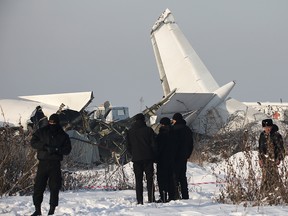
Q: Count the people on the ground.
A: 5